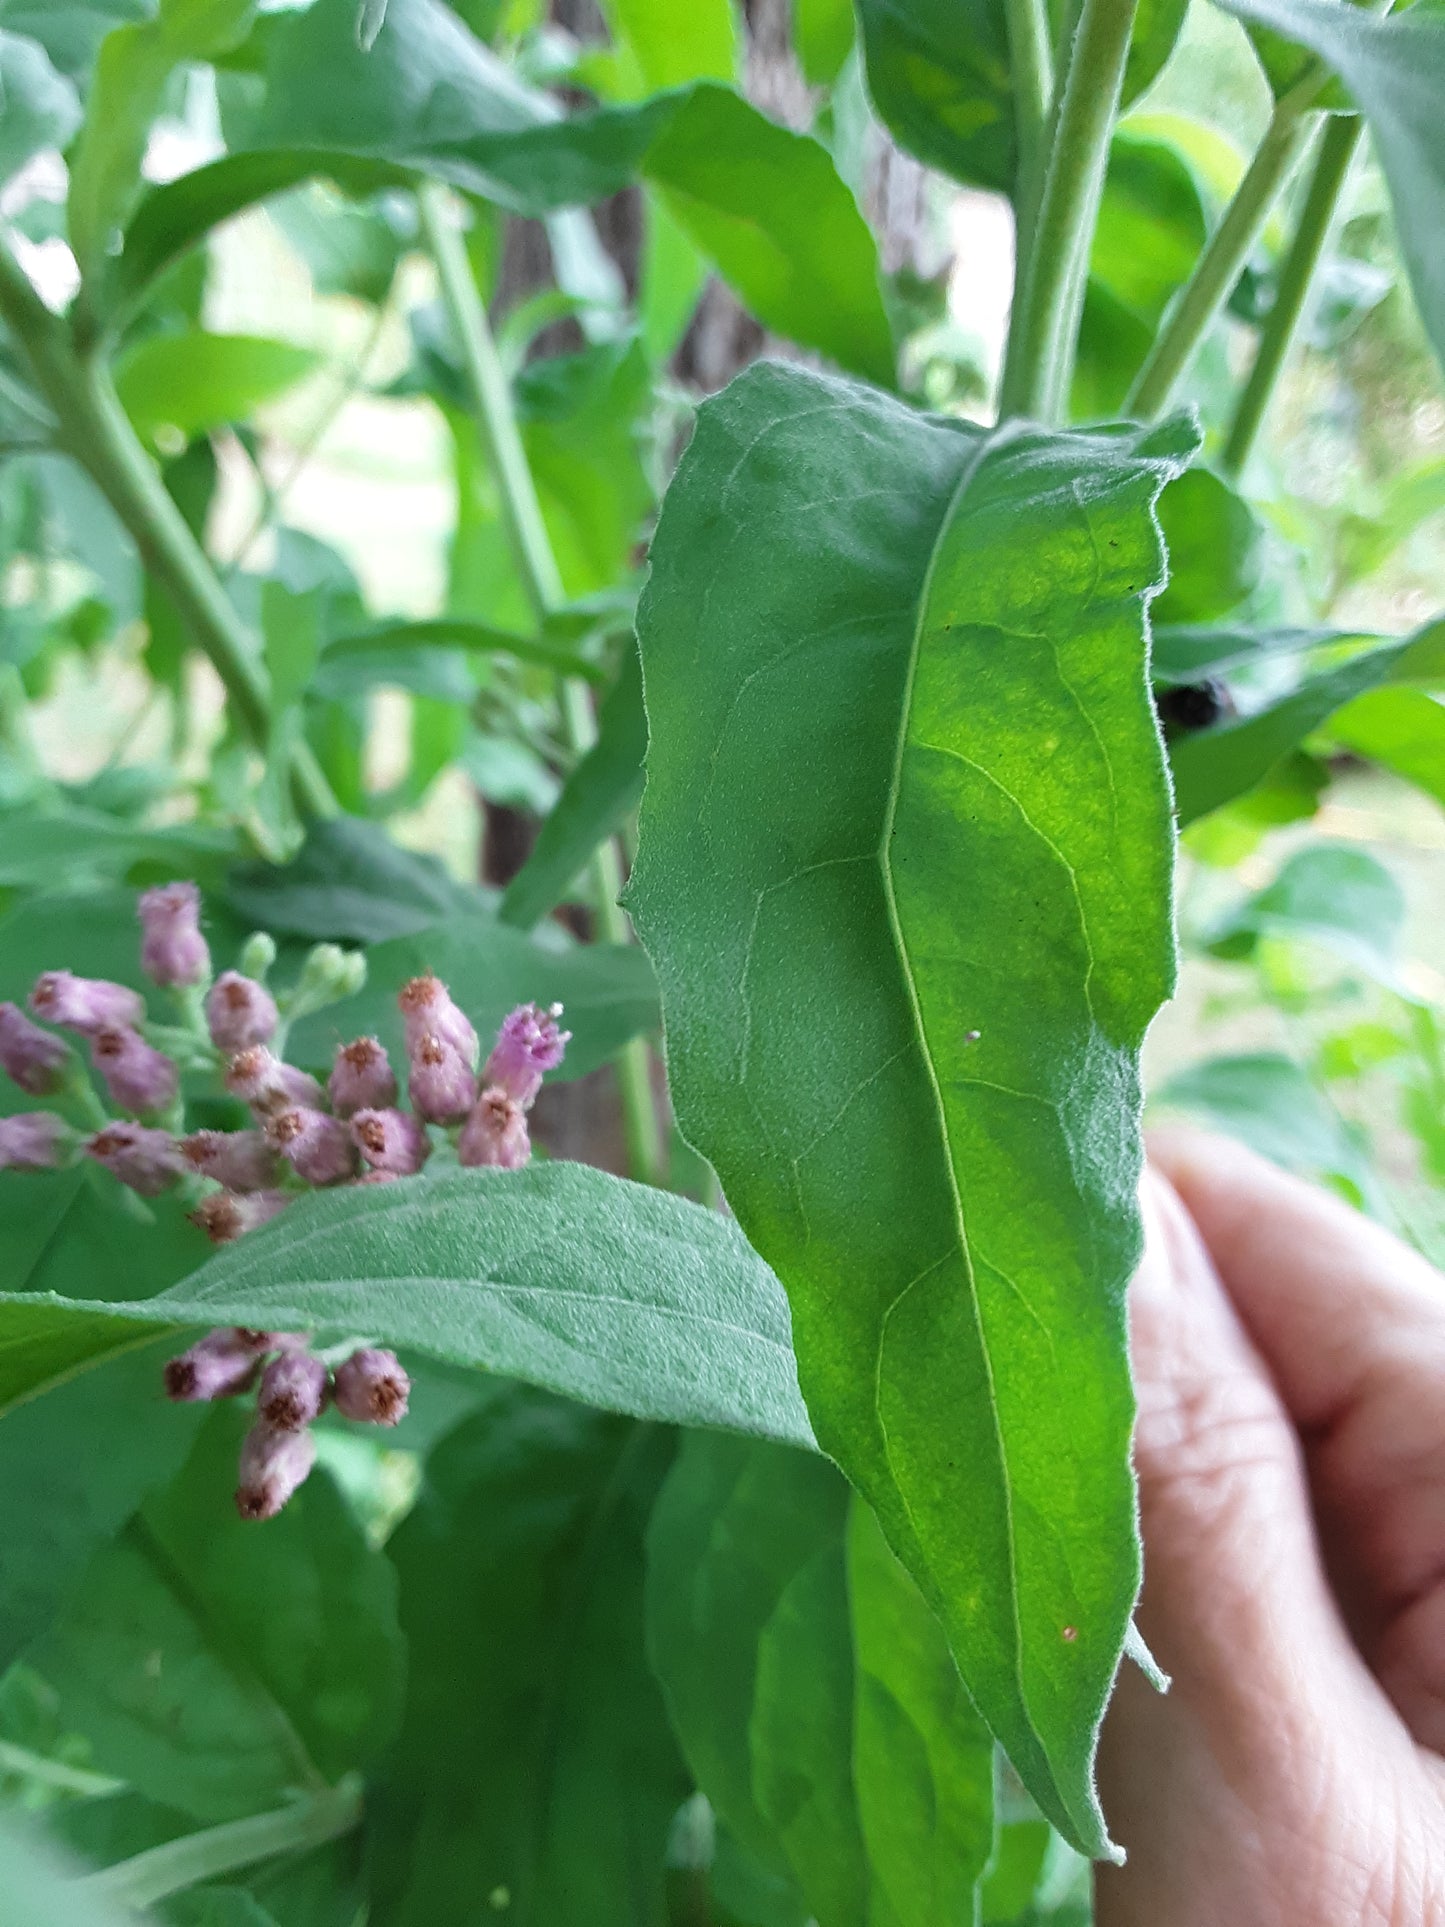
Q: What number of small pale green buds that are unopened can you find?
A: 3